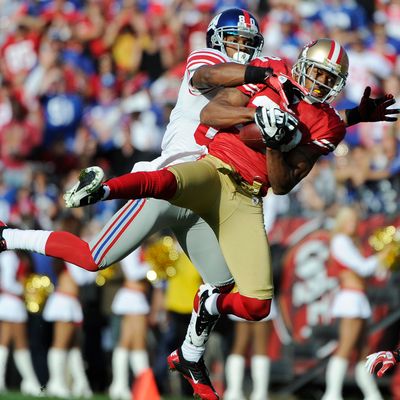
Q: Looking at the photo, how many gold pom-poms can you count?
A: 4